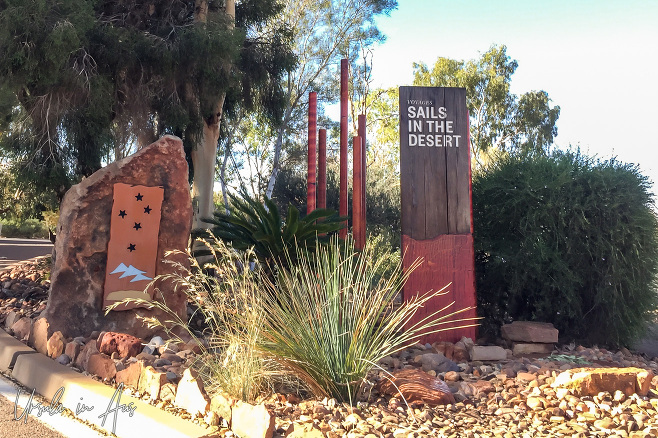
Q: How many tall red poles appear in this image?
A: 5